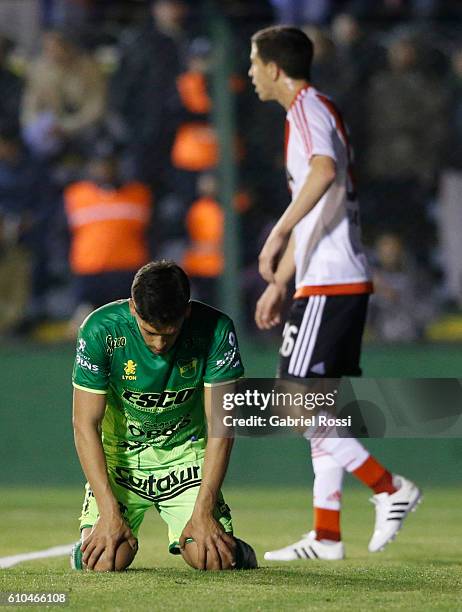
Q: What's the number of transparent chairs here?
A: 0